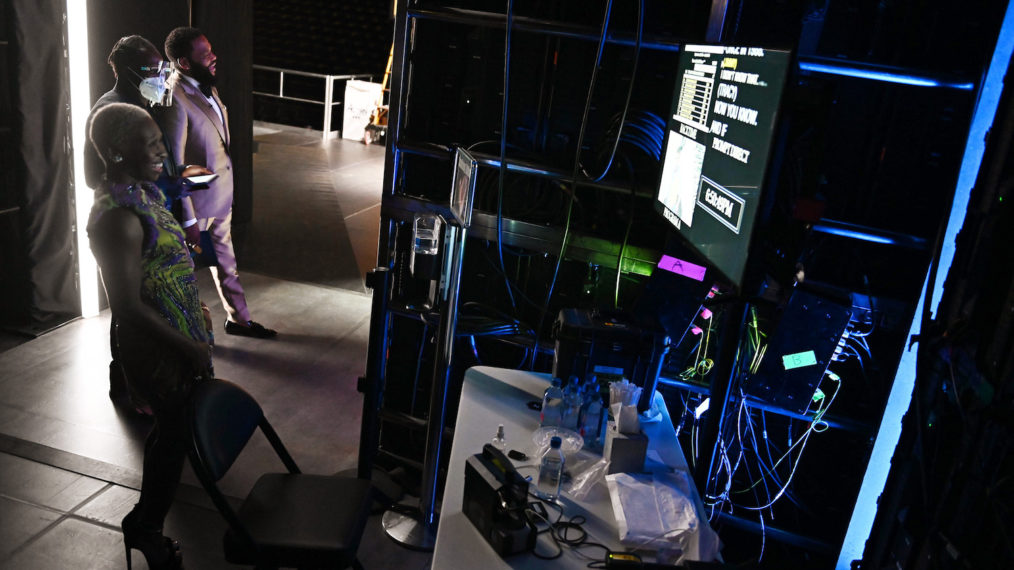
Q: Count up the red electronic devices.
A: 0